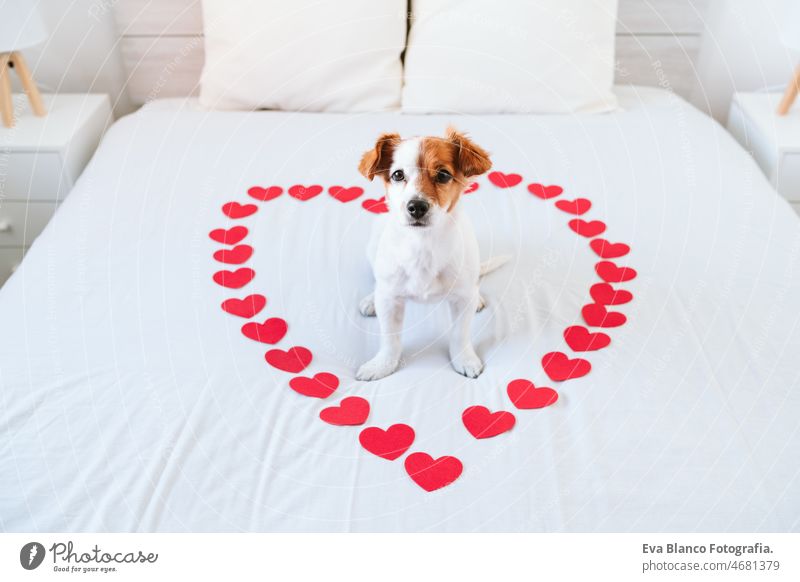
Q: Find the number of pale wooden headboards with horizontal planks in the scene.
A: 1